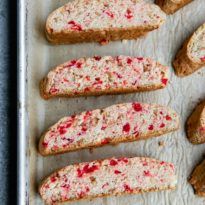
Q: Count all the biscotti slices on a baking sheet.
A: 8